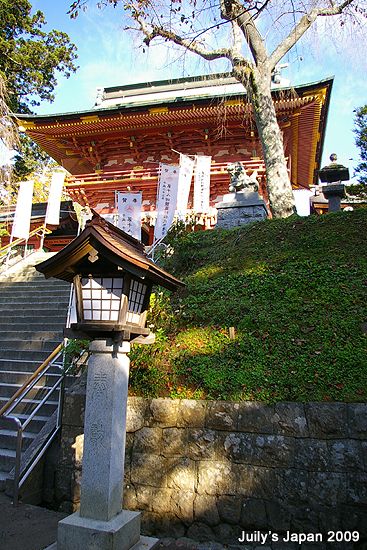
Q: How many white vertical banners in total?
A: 6